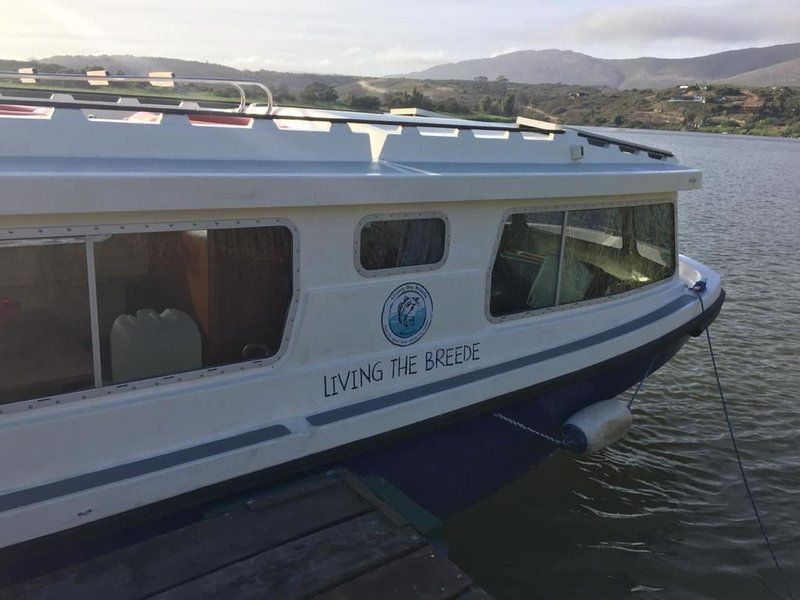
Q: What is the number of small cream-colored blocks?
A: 3